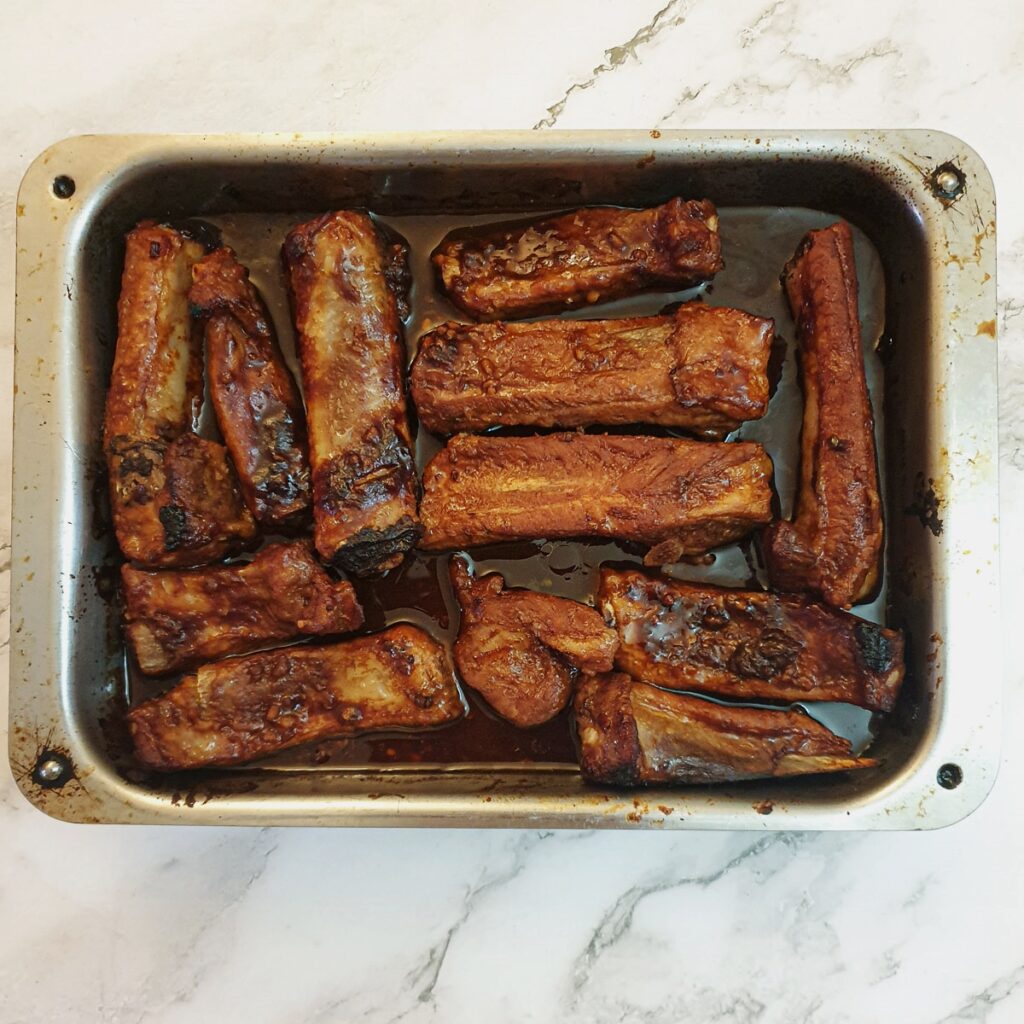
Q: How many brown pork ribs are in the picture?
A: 12